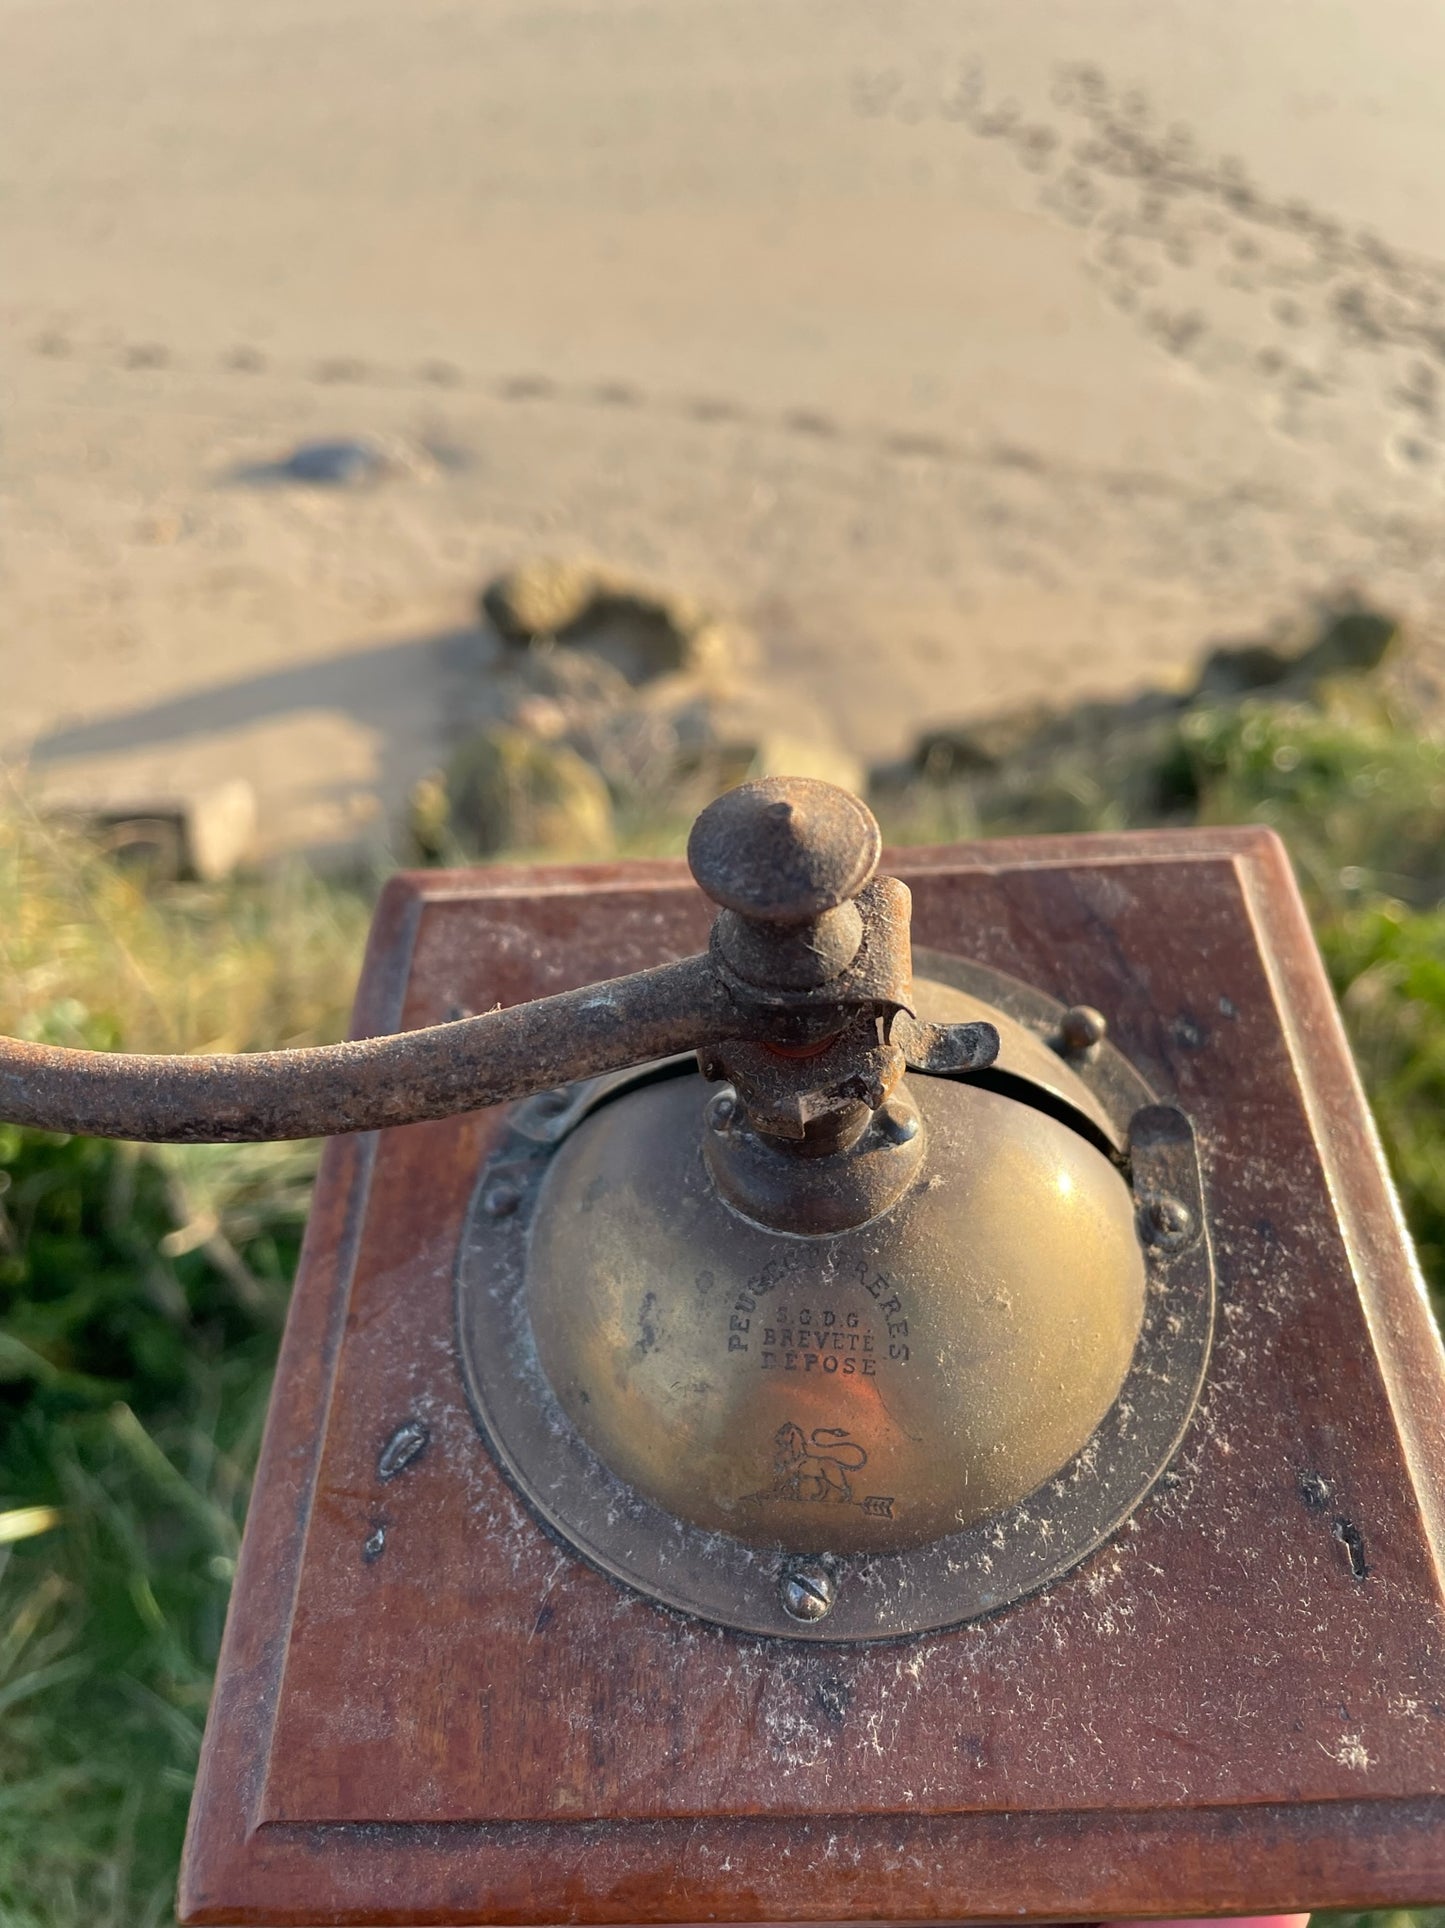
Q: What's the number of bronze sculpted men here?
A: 0